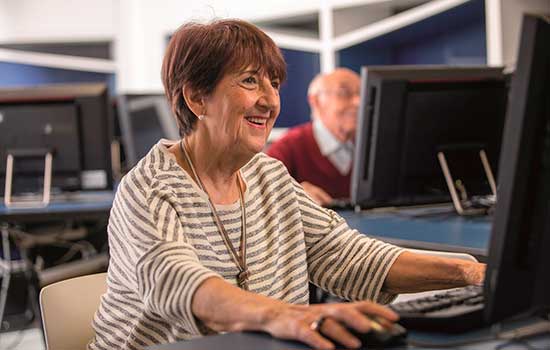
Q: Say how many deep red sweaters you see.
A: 1